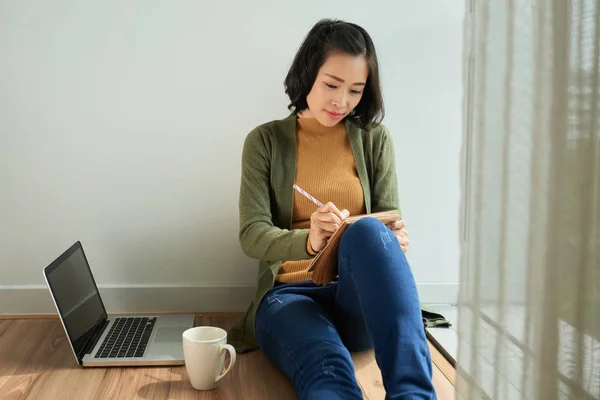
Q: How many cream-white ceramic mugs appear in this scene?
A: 1